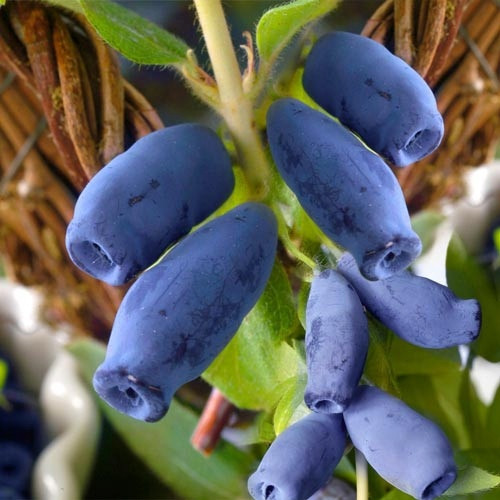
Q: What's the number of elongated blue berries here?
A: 8